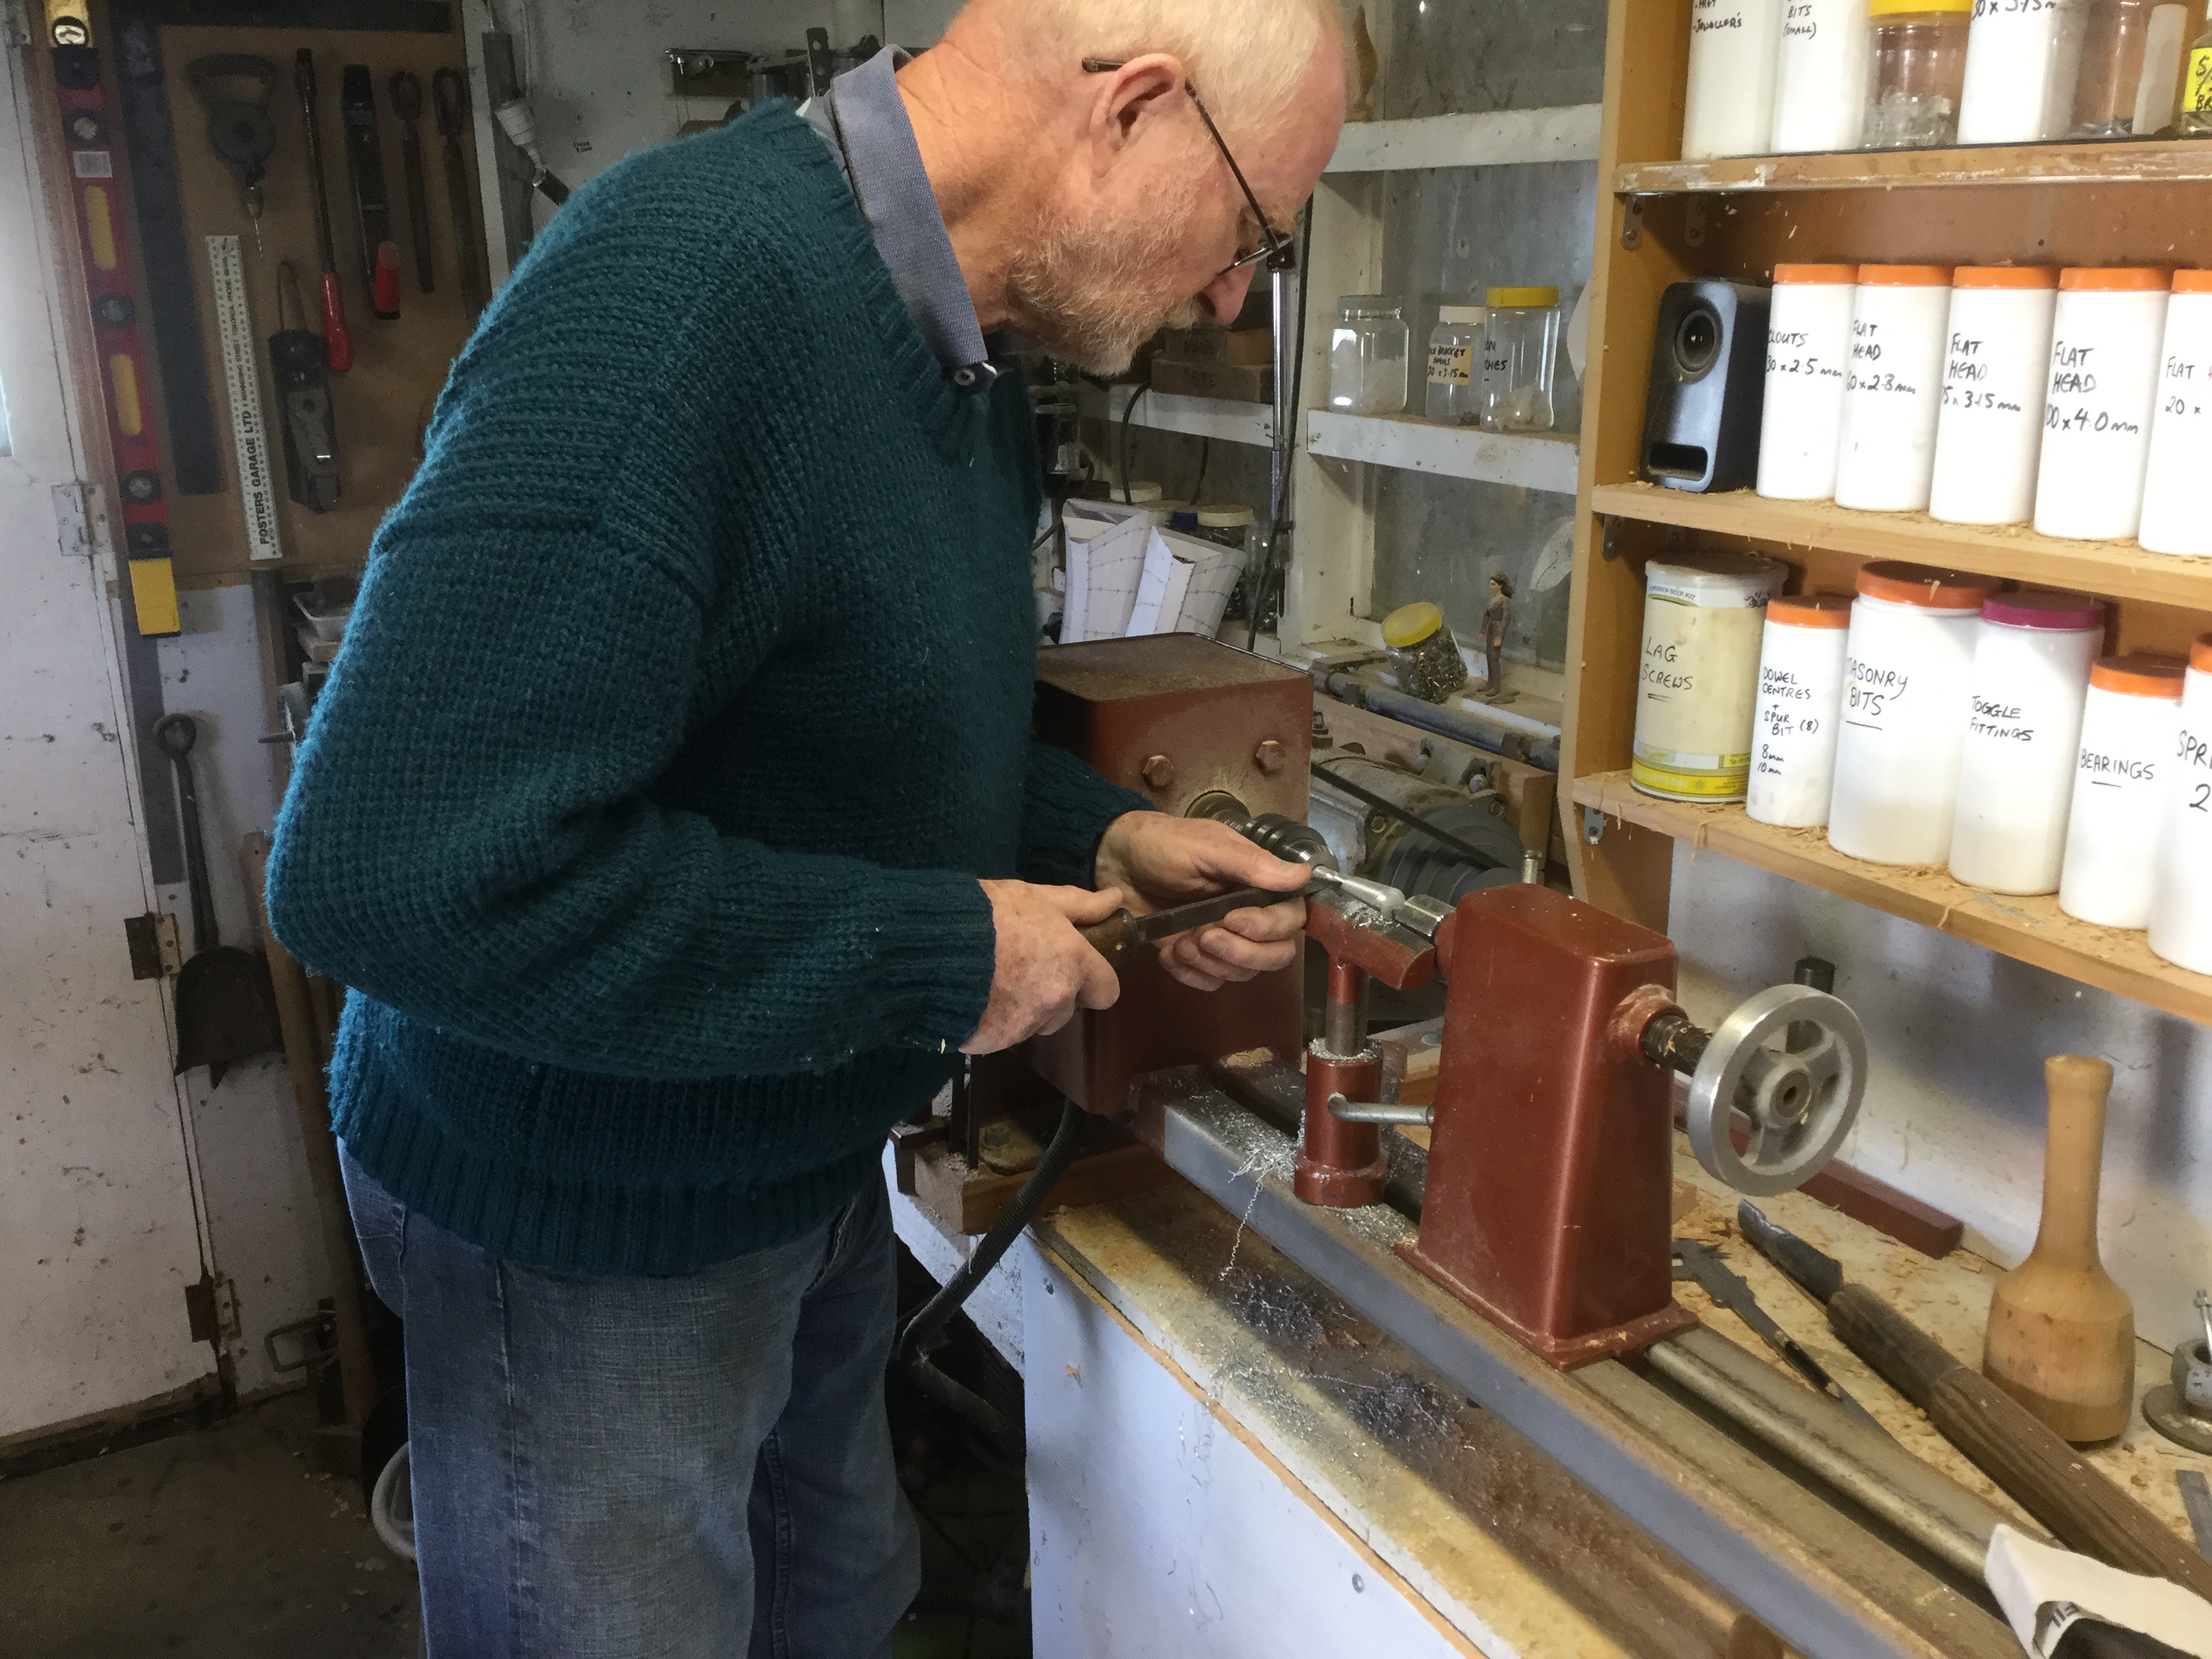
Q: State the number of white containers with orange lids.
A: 9